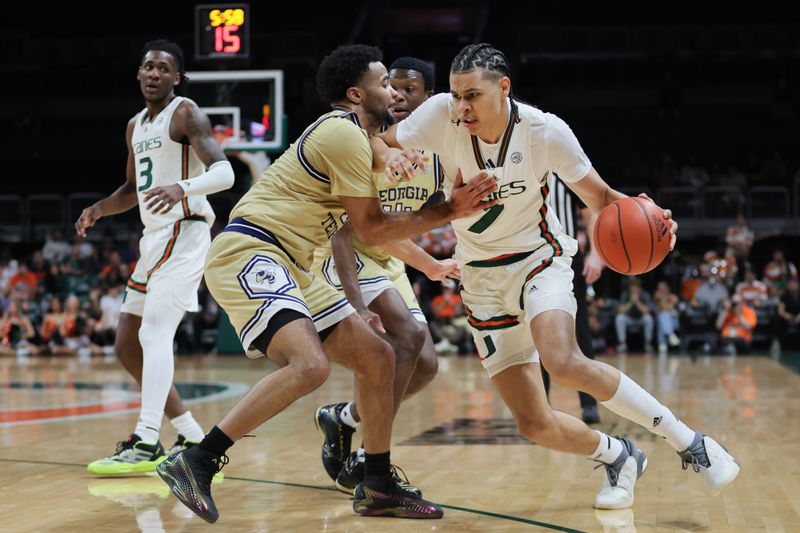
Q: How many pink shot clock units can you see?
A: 0